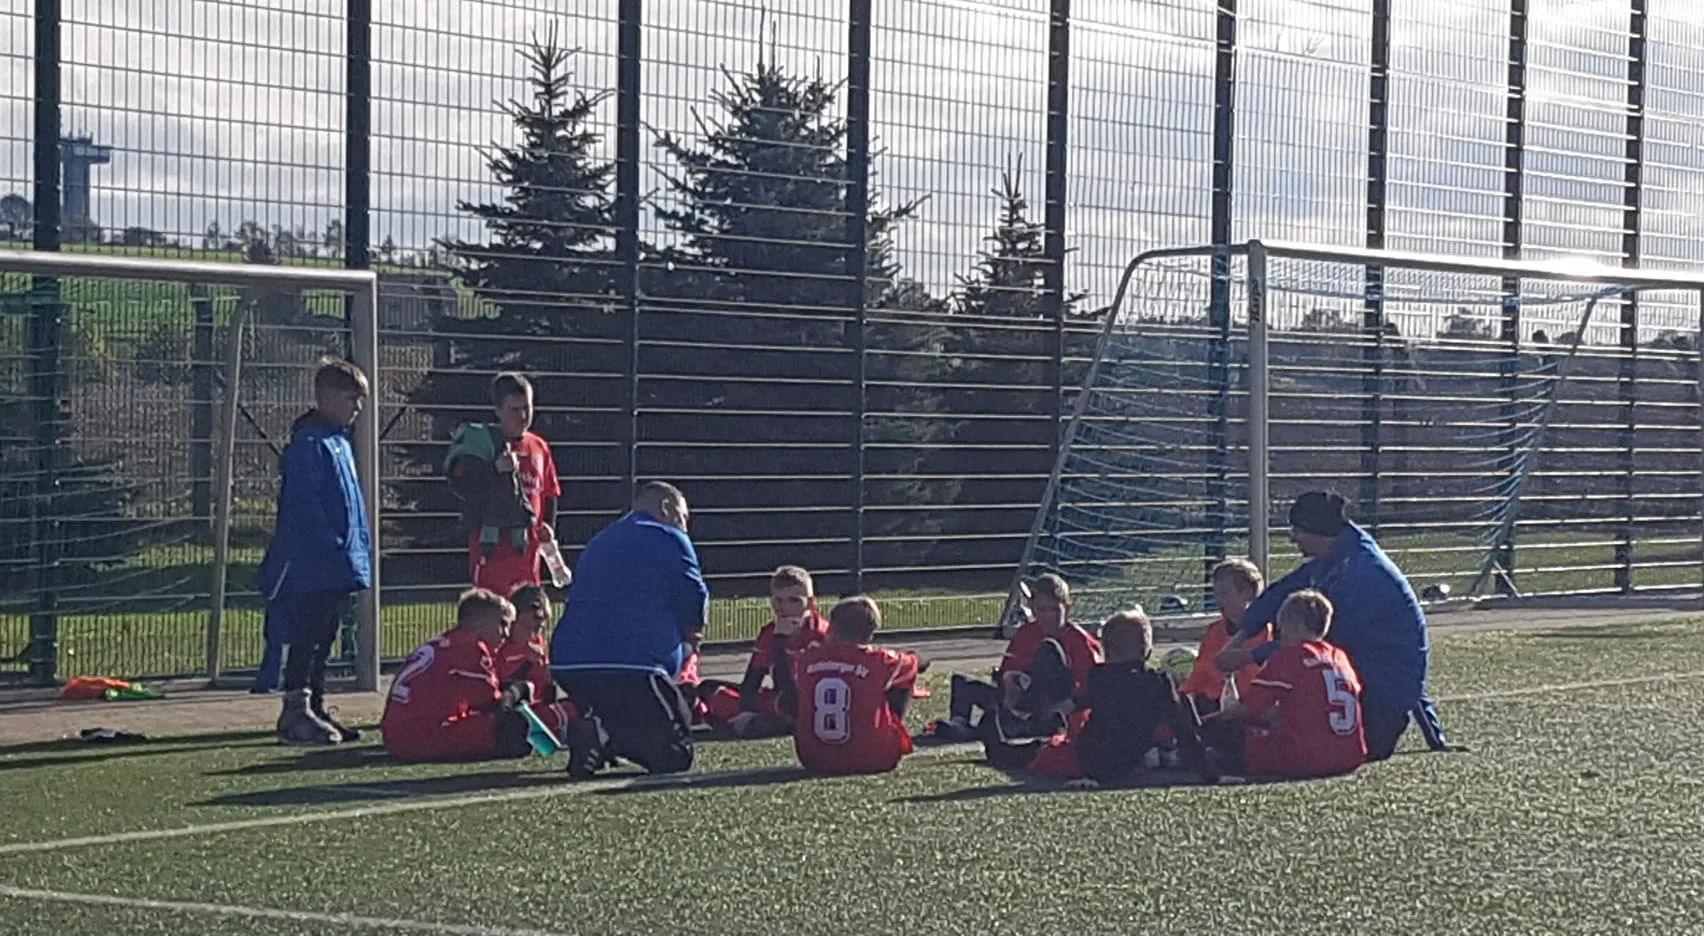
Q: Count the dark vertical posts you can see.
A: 9